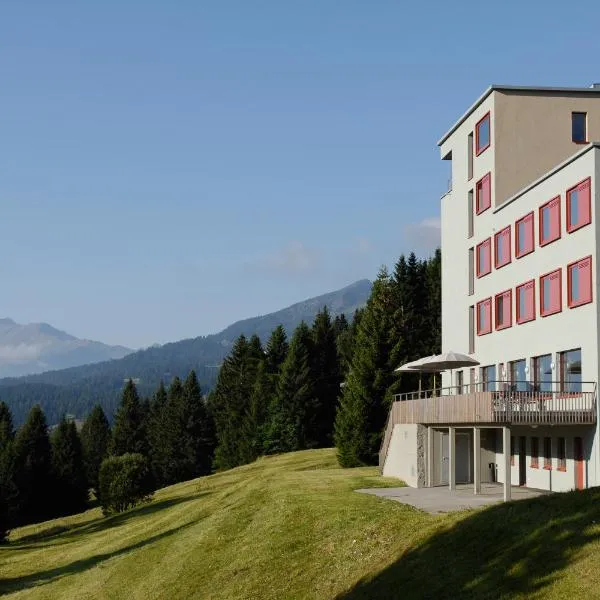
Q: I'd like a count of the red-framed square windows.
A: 12